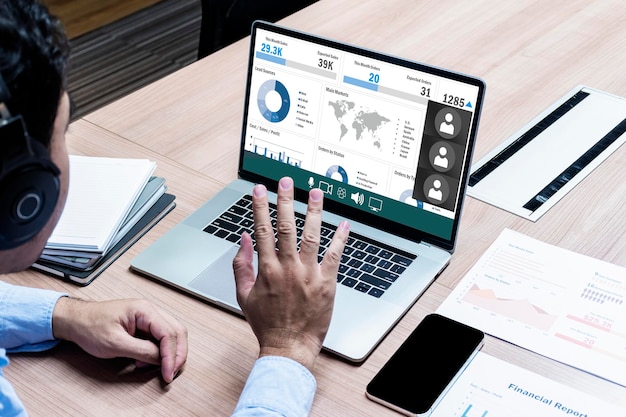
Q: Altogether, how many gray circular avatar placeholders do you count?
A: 3